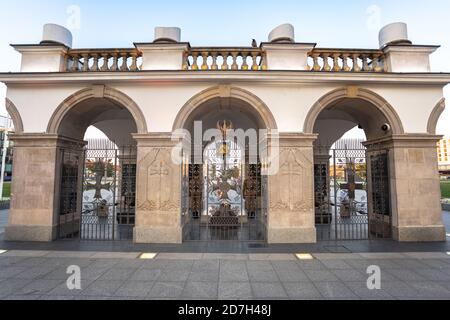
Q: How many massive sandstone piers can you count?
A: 4